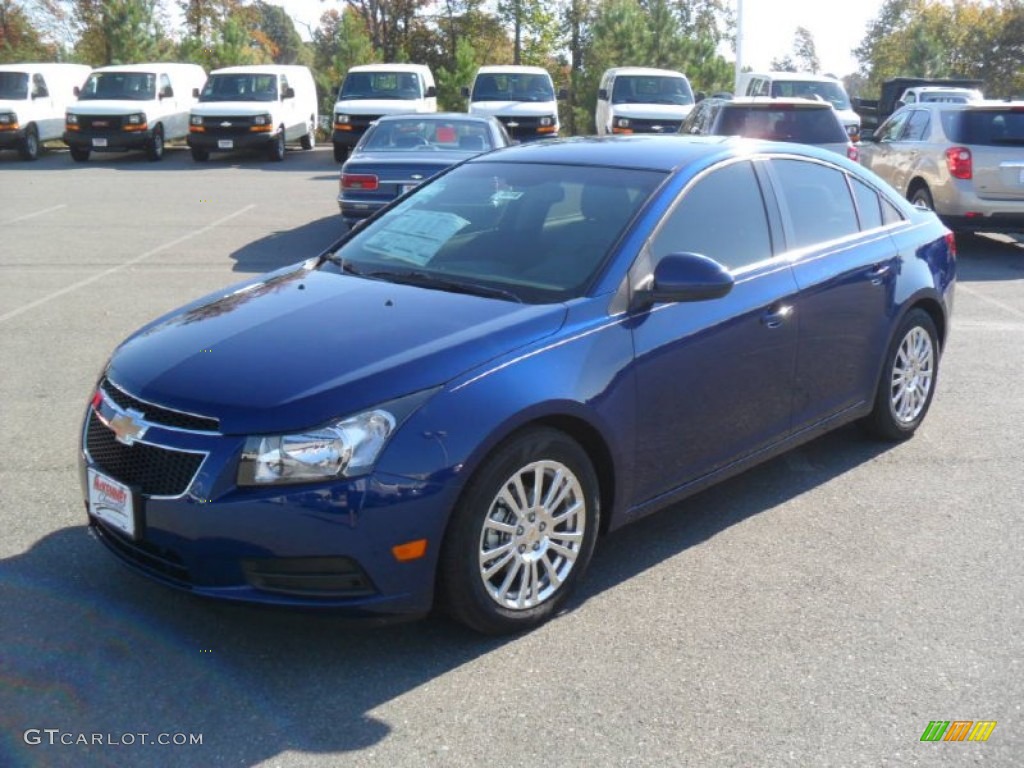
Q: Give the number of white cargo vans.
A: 7